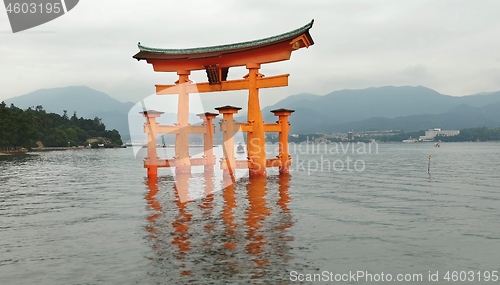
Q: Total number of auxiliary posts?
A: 4